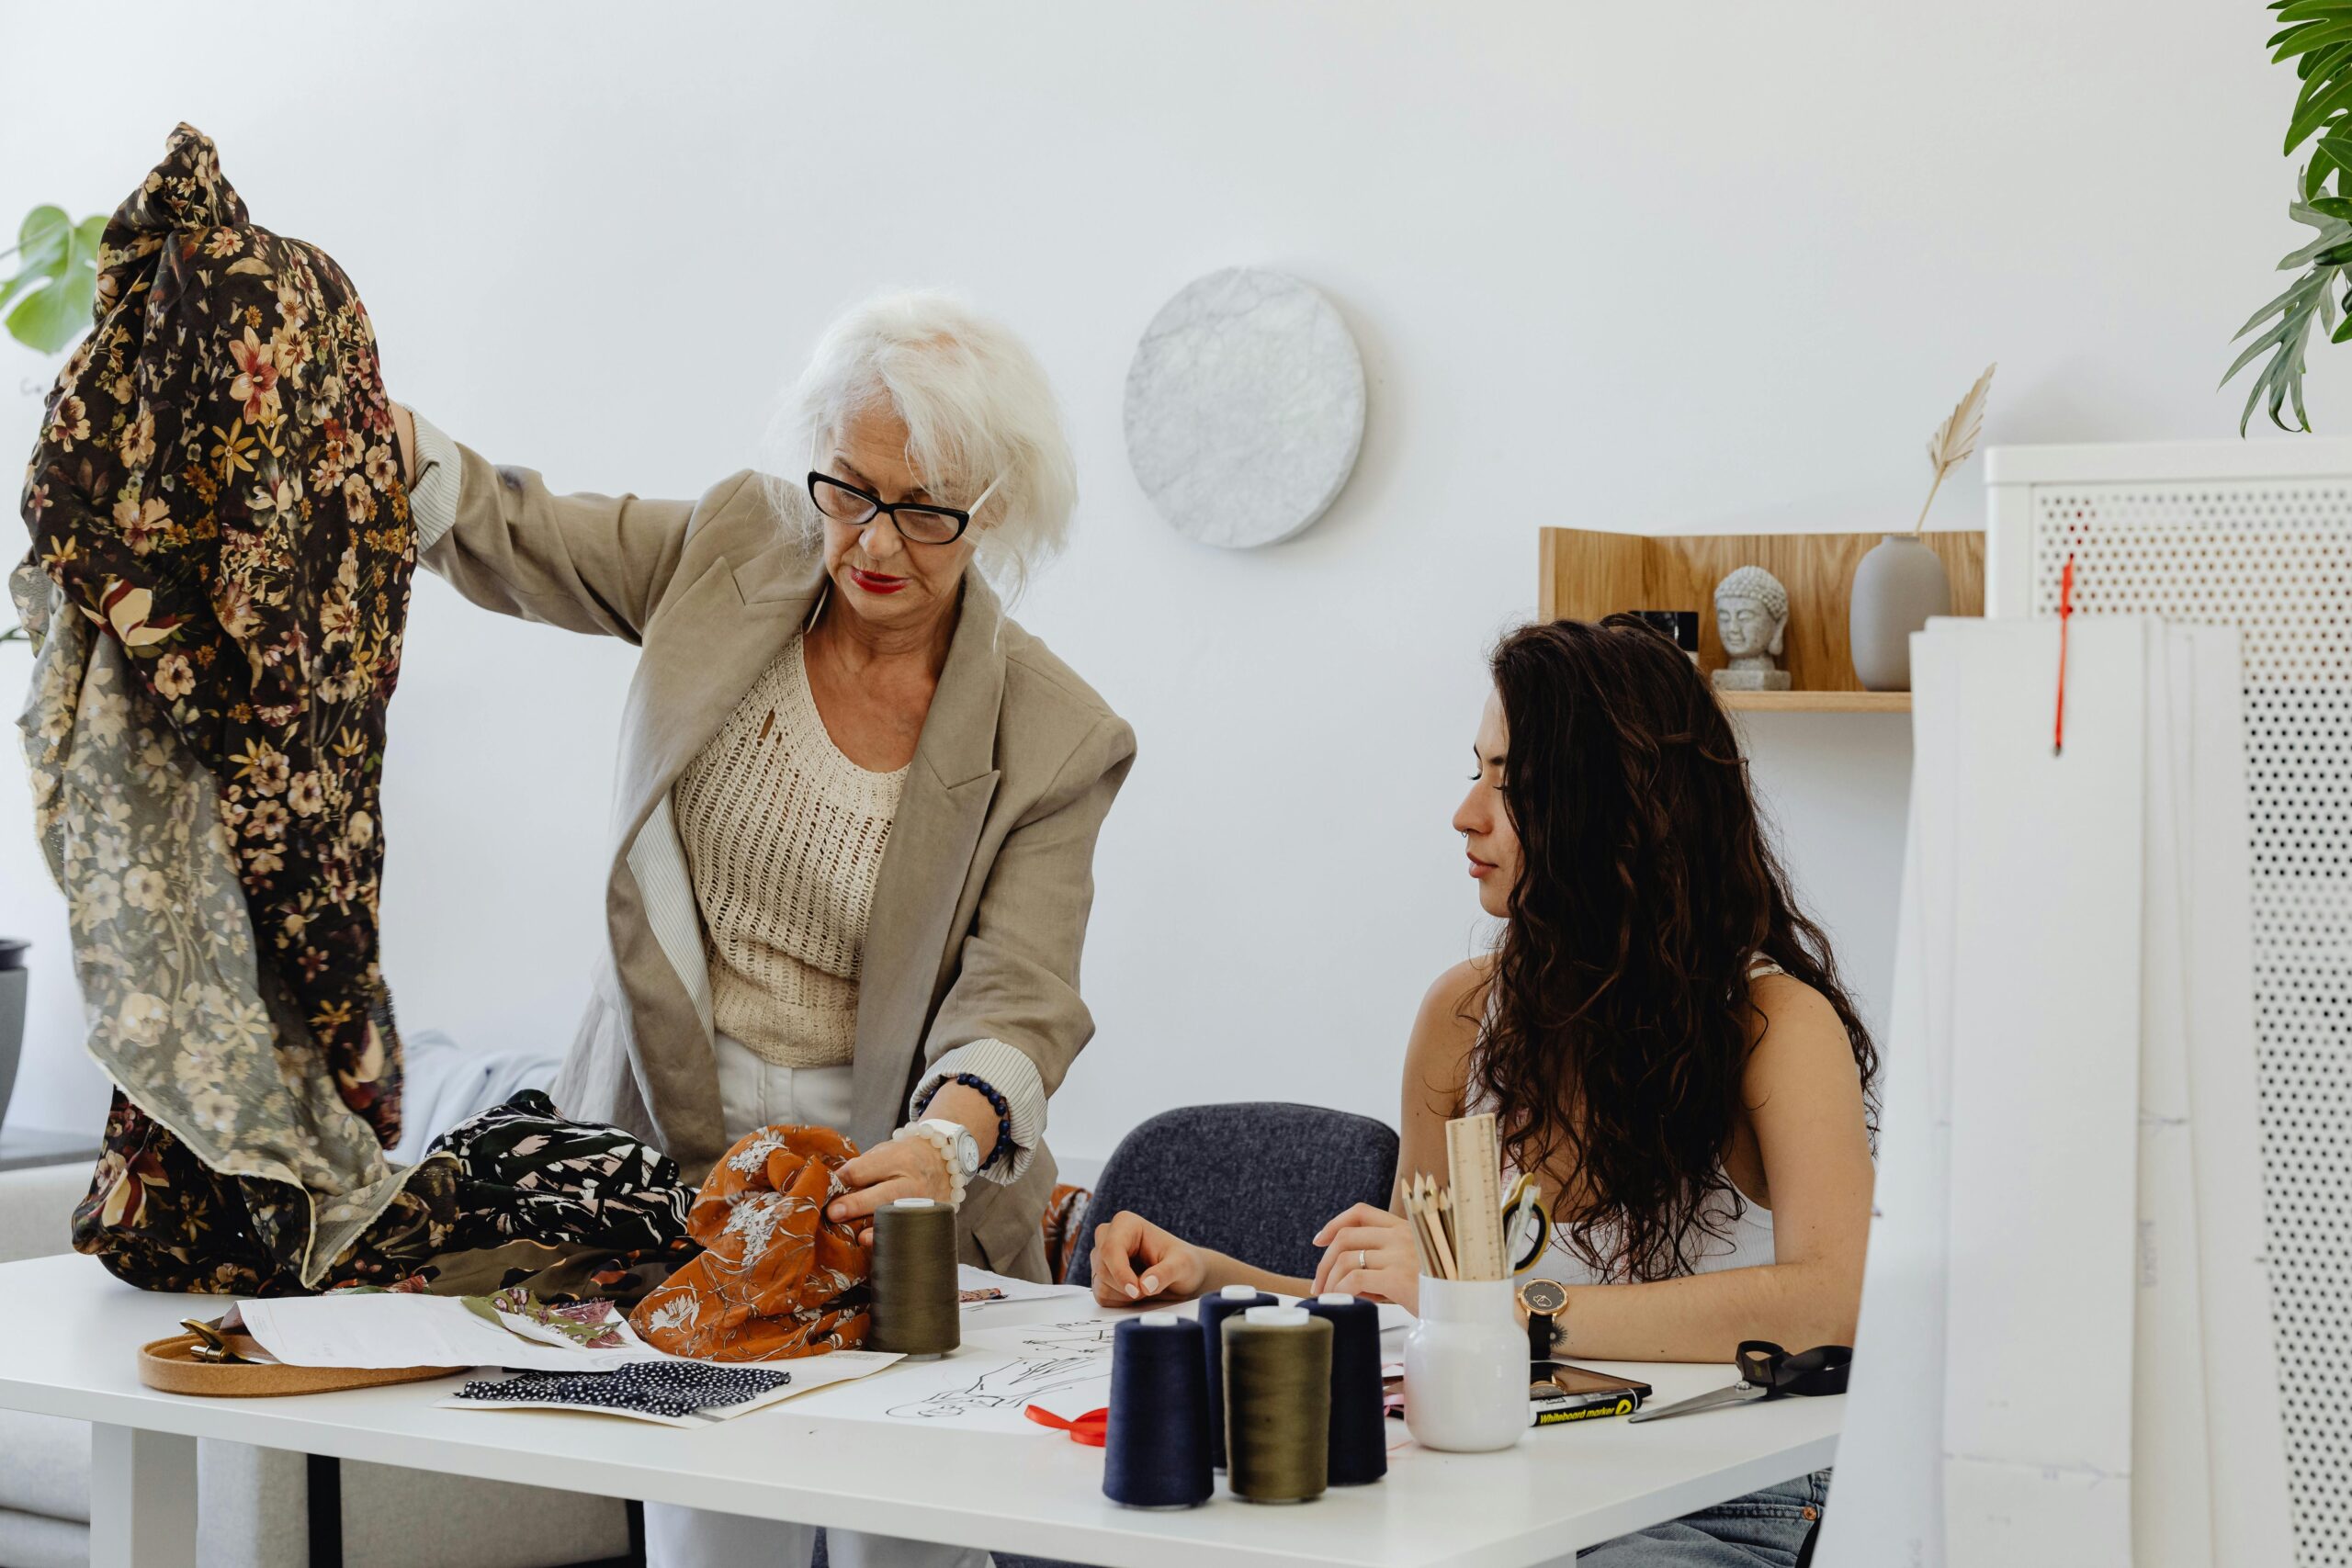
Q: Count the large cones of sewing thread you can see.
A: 5